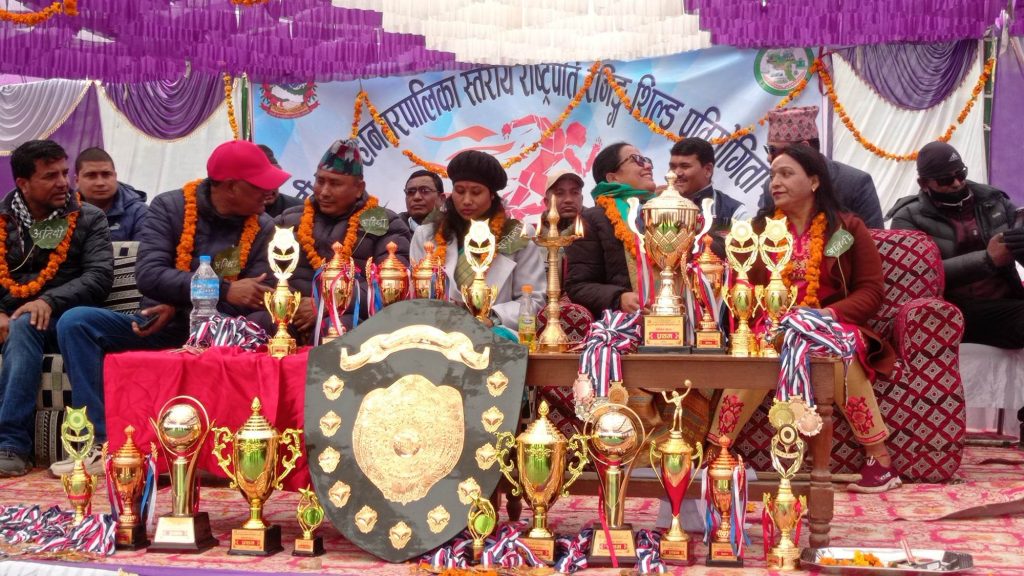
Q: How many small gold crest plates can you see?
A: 11